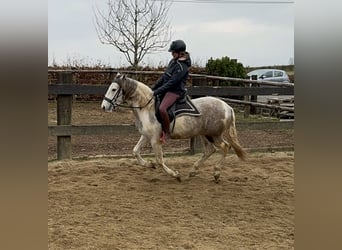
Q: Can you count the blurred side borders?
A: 2